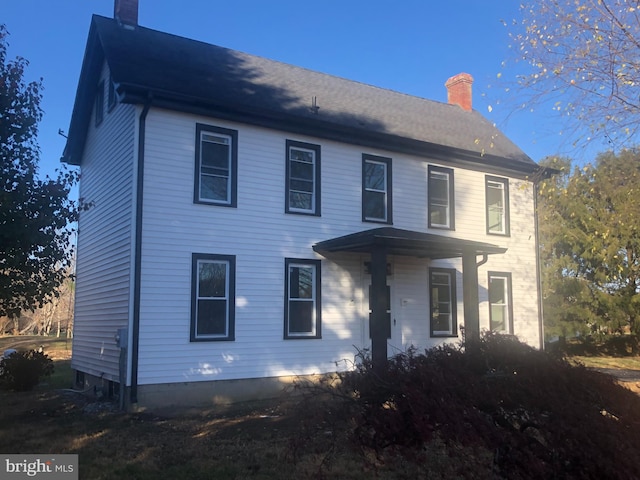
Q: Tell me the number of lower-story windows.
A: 4